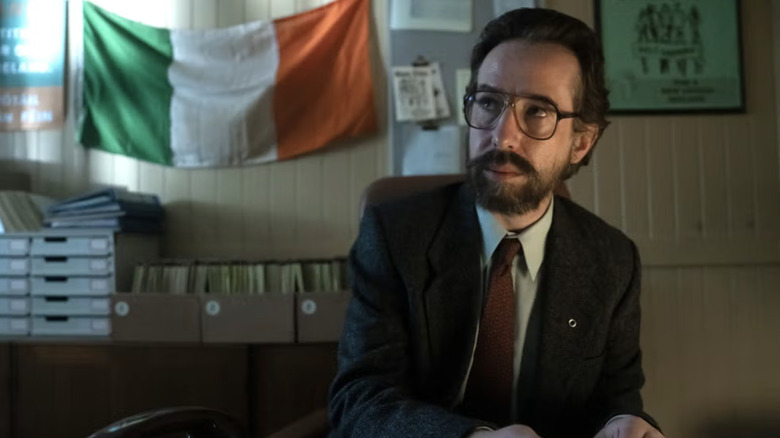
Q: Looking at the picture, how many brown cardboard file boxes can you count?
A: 3